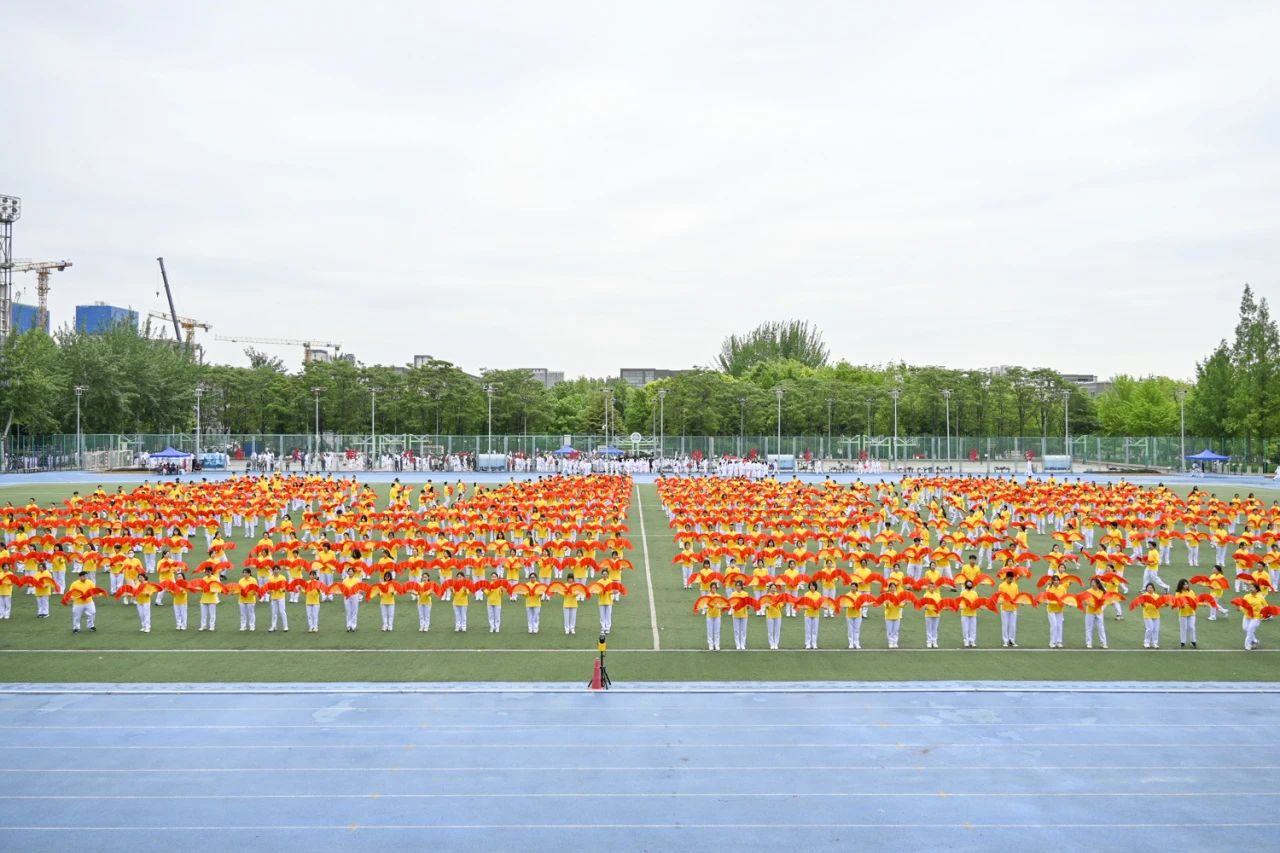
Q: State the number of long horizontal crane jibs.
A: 3